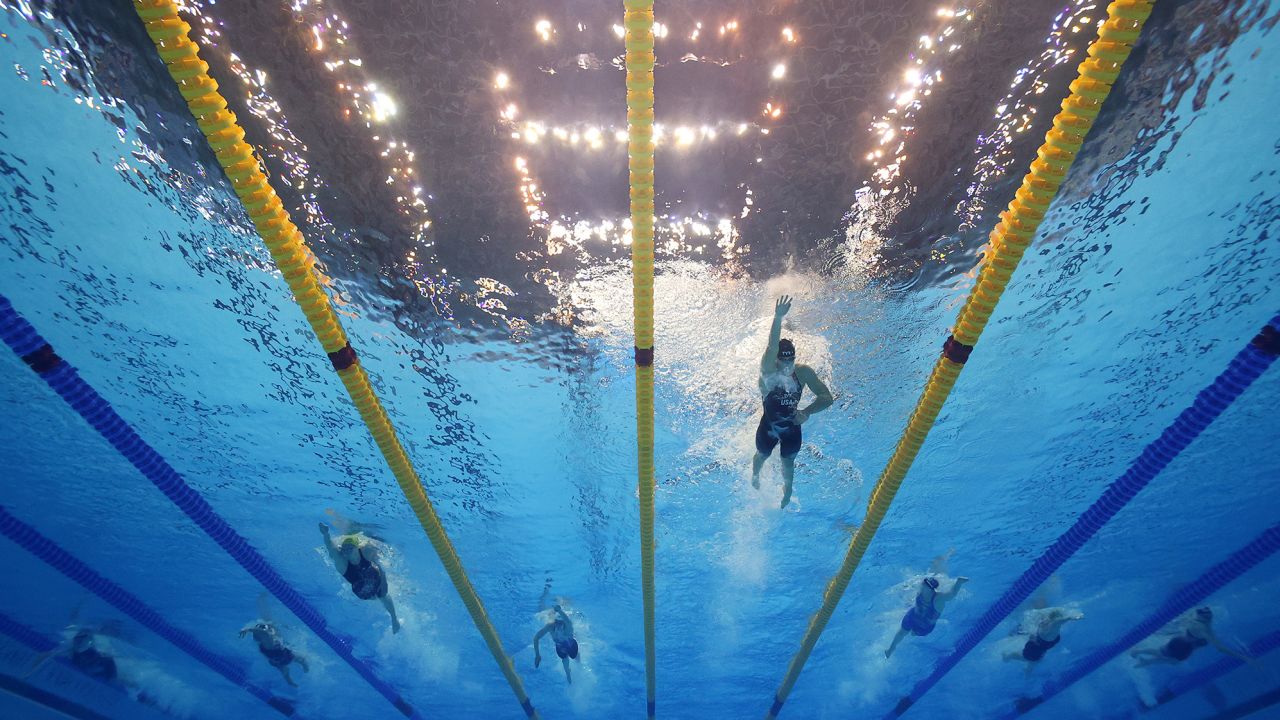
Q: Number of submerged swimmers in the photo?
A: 8